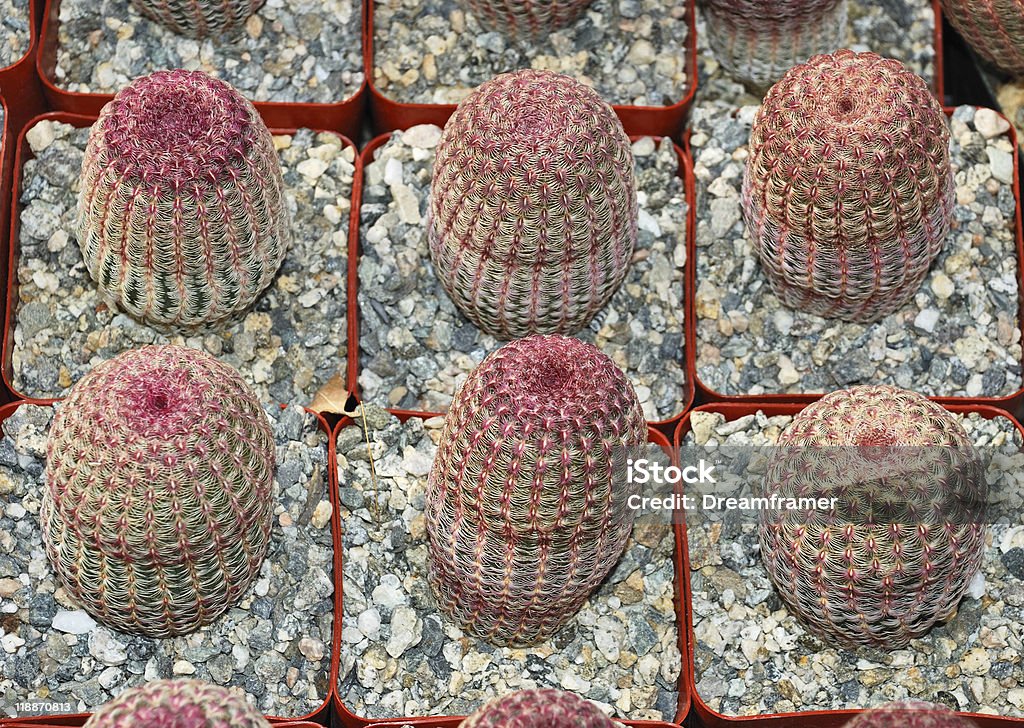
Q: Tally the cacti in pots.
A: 13